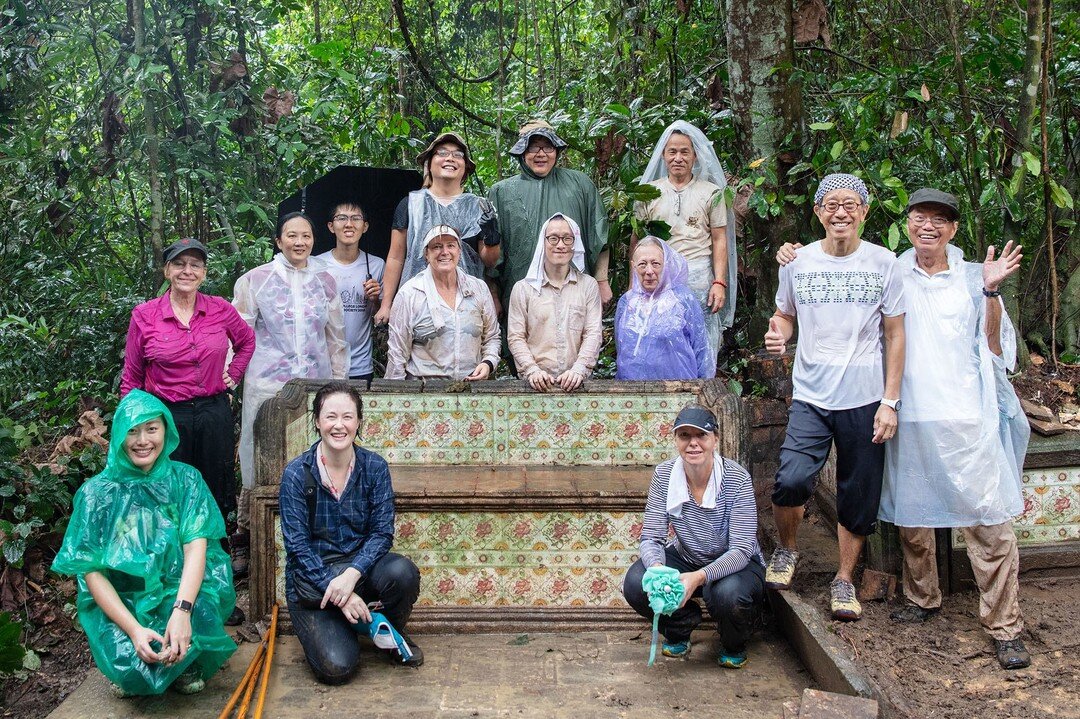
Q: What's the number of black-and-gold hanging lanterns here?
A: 0